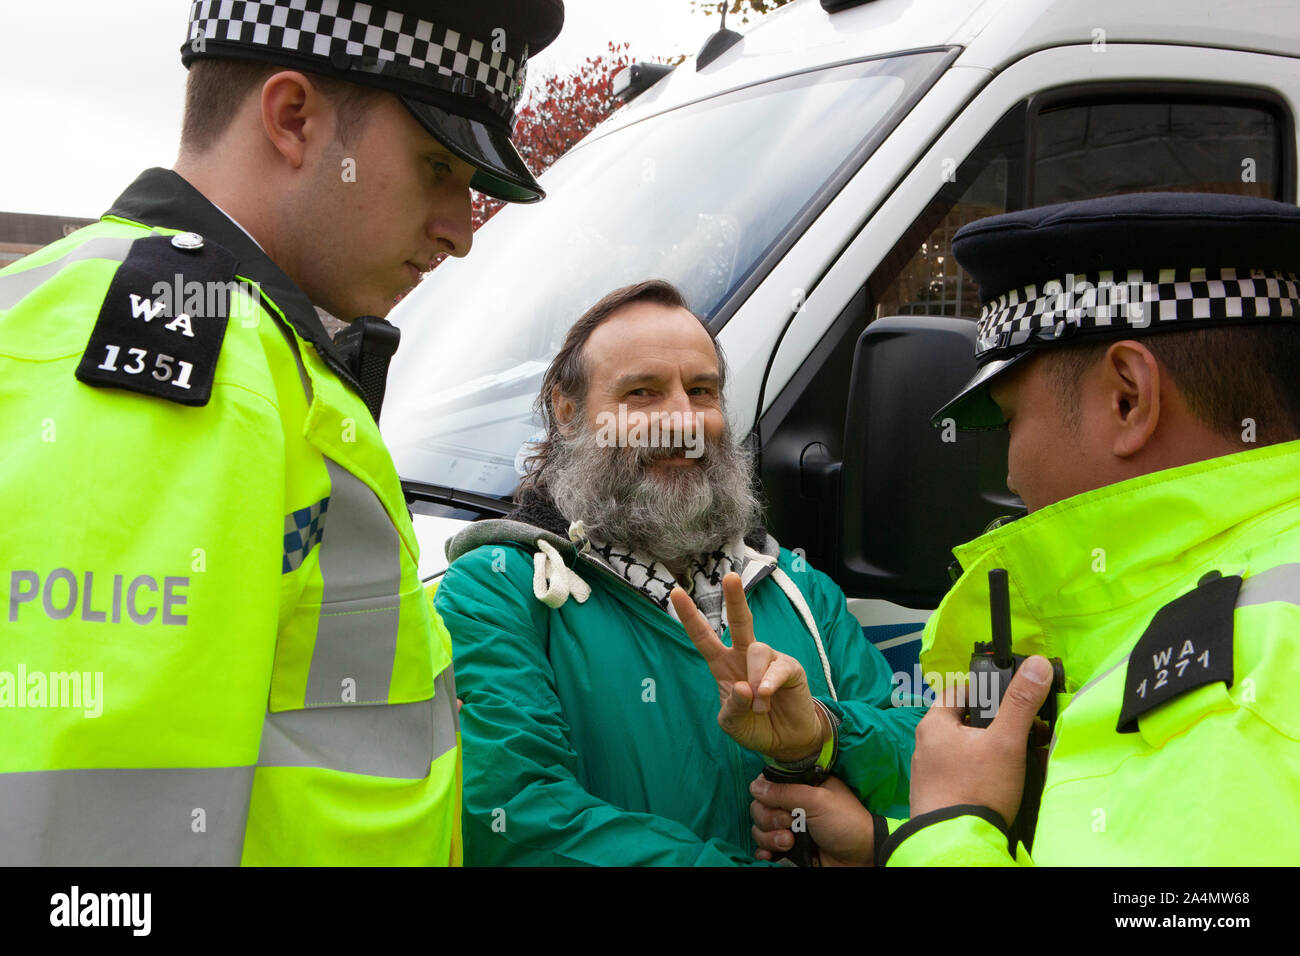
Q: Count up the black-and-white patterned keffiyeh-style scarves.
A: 1